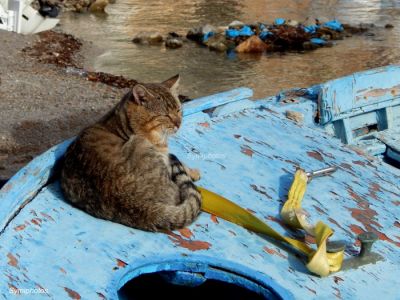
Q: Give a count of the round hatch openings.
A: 1